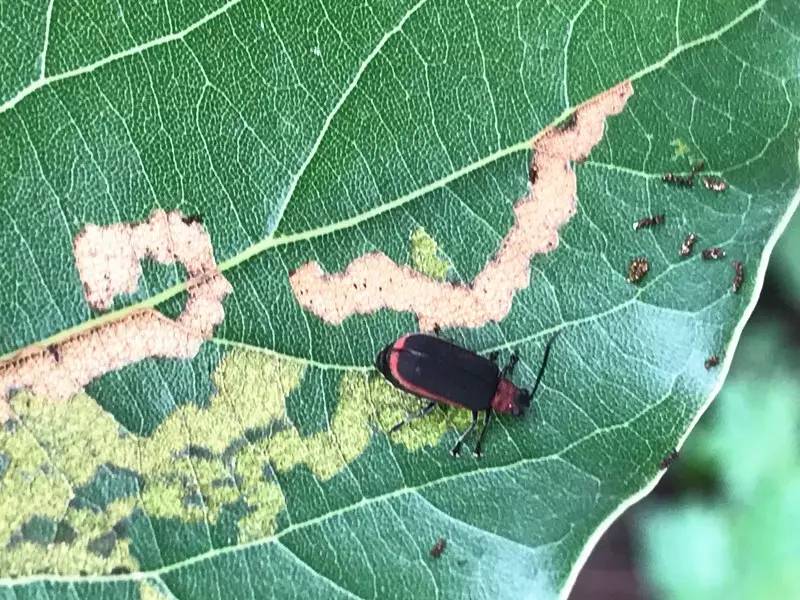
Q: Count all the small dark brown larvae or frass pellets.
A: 11